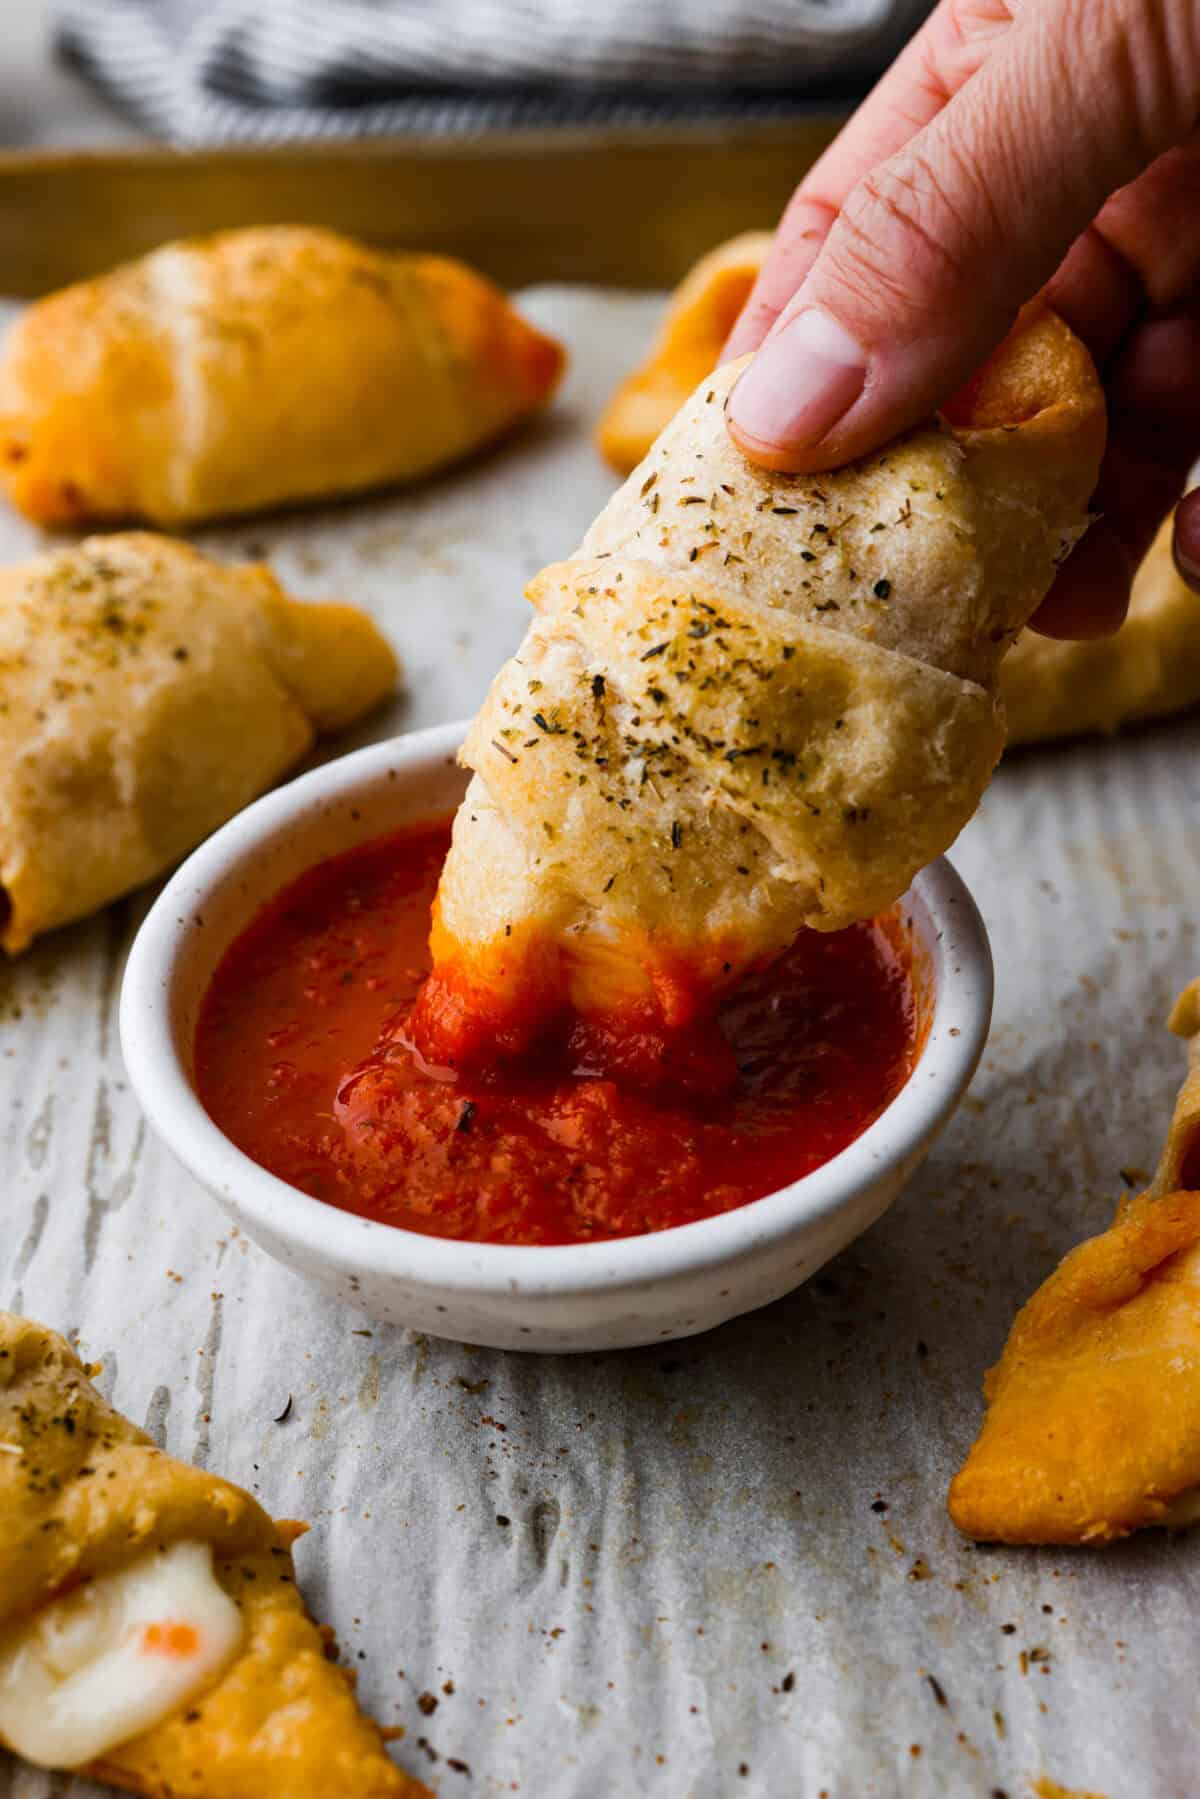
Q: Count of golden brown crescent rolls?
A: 7